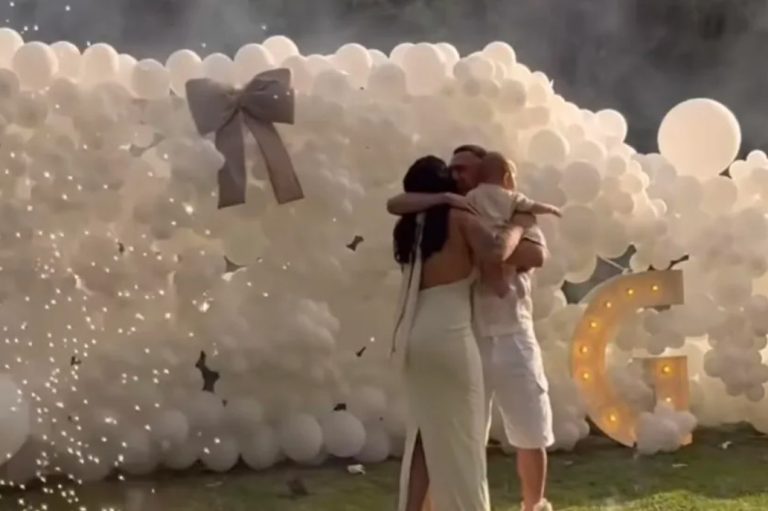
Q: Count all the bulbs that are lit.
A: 9